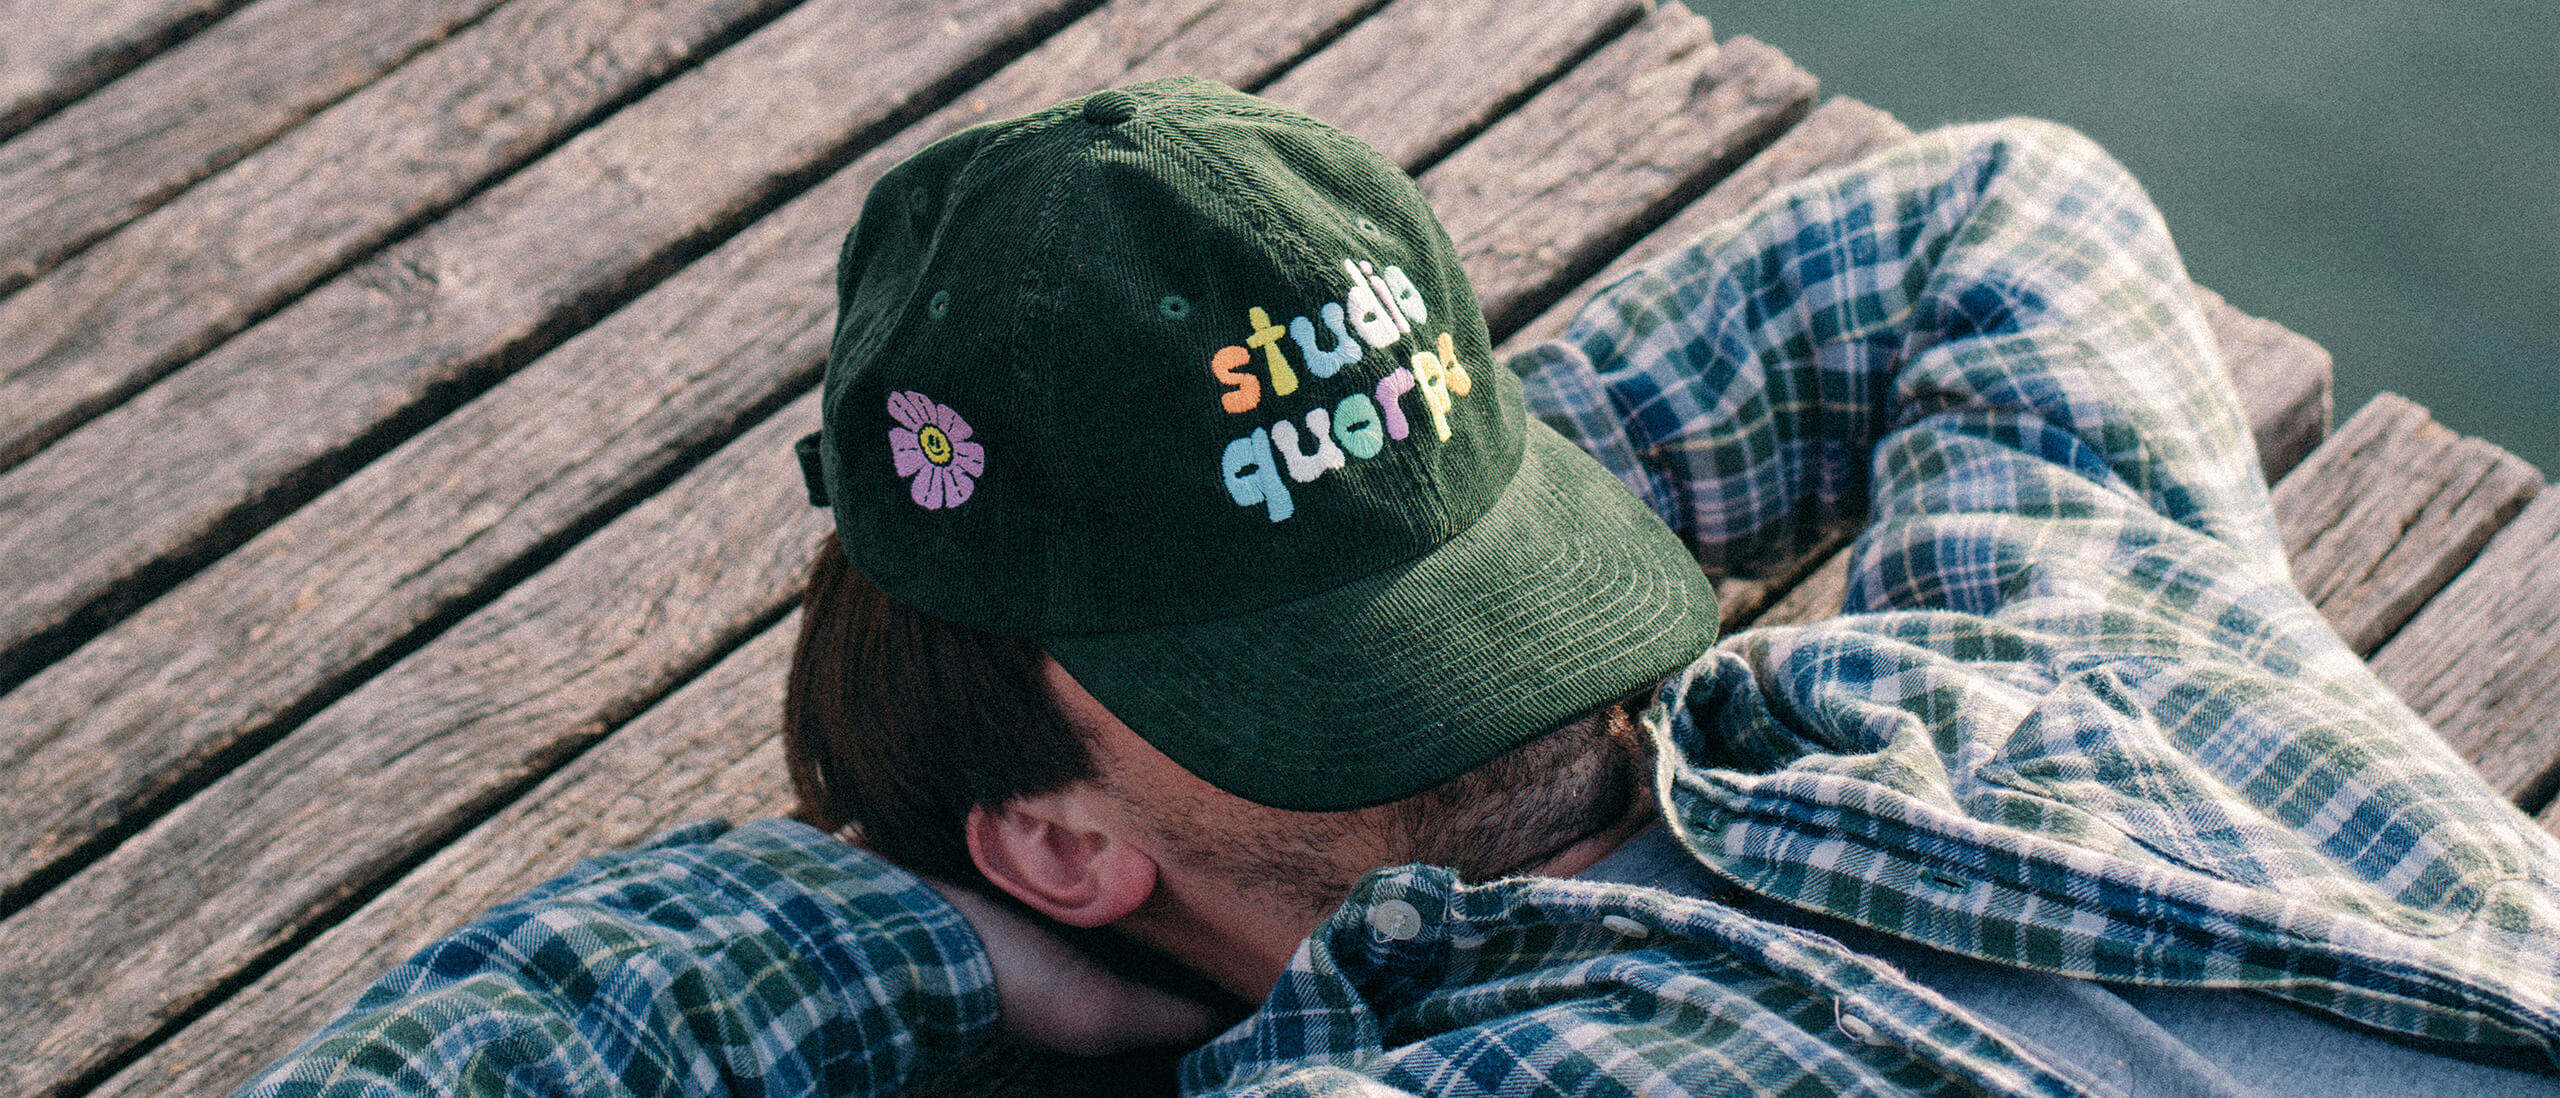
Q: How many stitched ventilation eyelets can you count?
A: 4